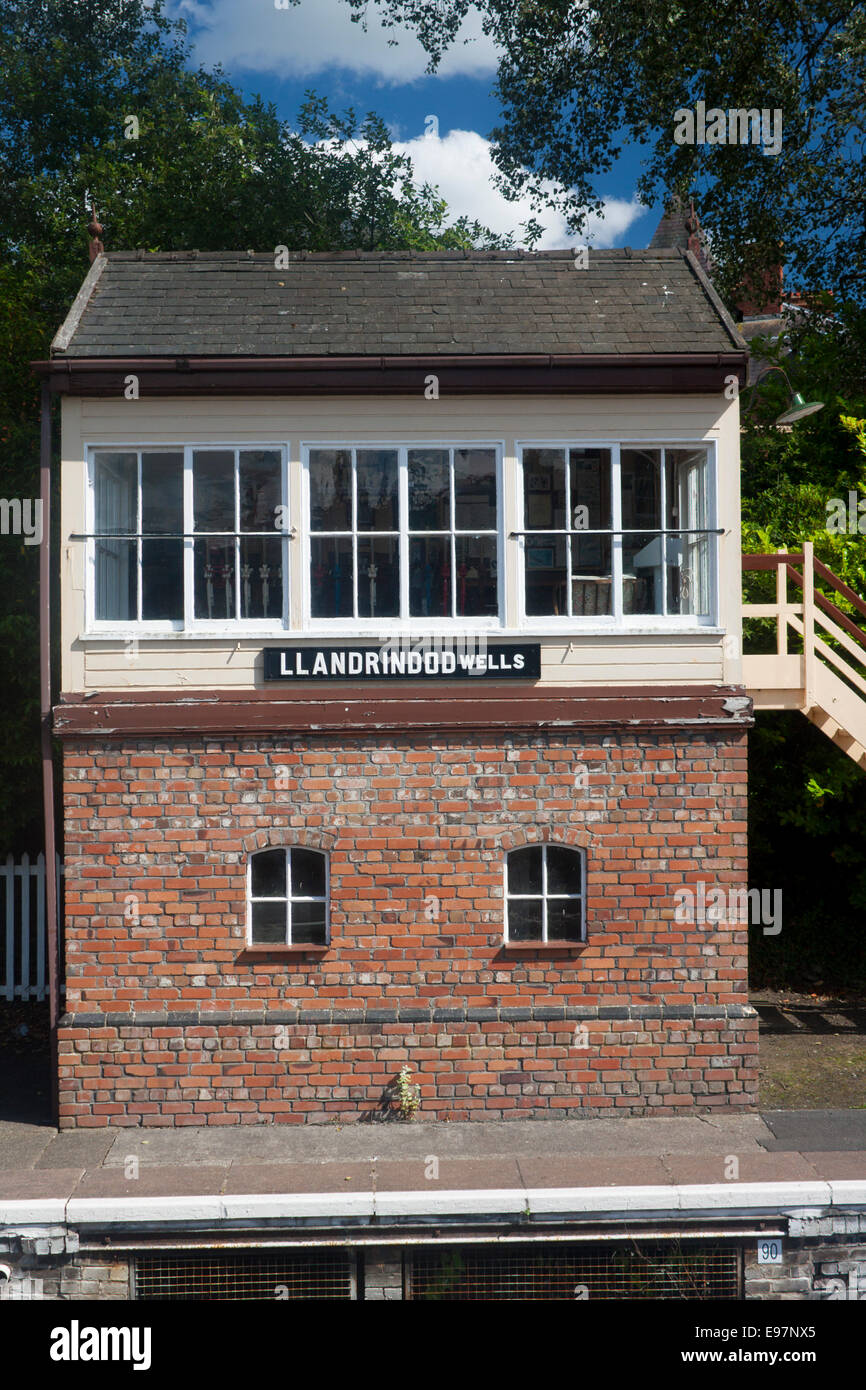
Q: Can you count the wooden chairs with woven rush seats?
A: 0